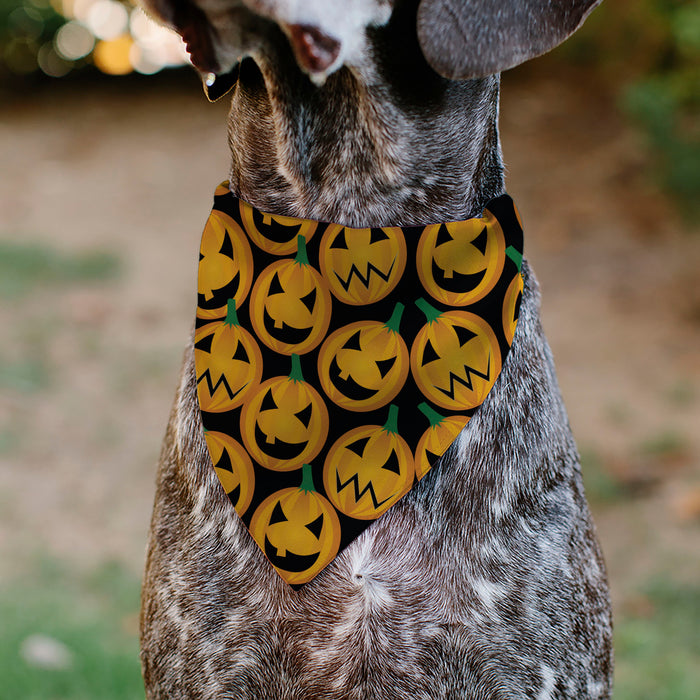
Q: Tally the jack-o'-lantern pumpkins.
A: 14